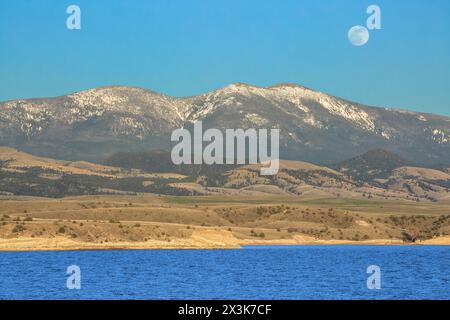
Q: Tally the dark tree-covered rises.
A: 2